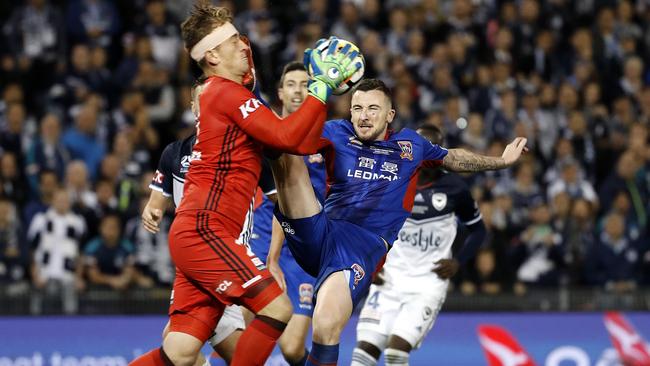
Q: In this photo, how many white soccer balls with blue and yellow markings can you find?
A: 1